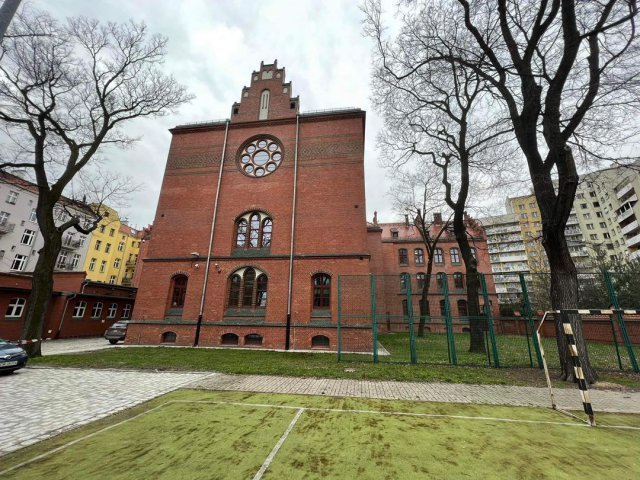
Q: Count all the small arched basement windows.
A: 4